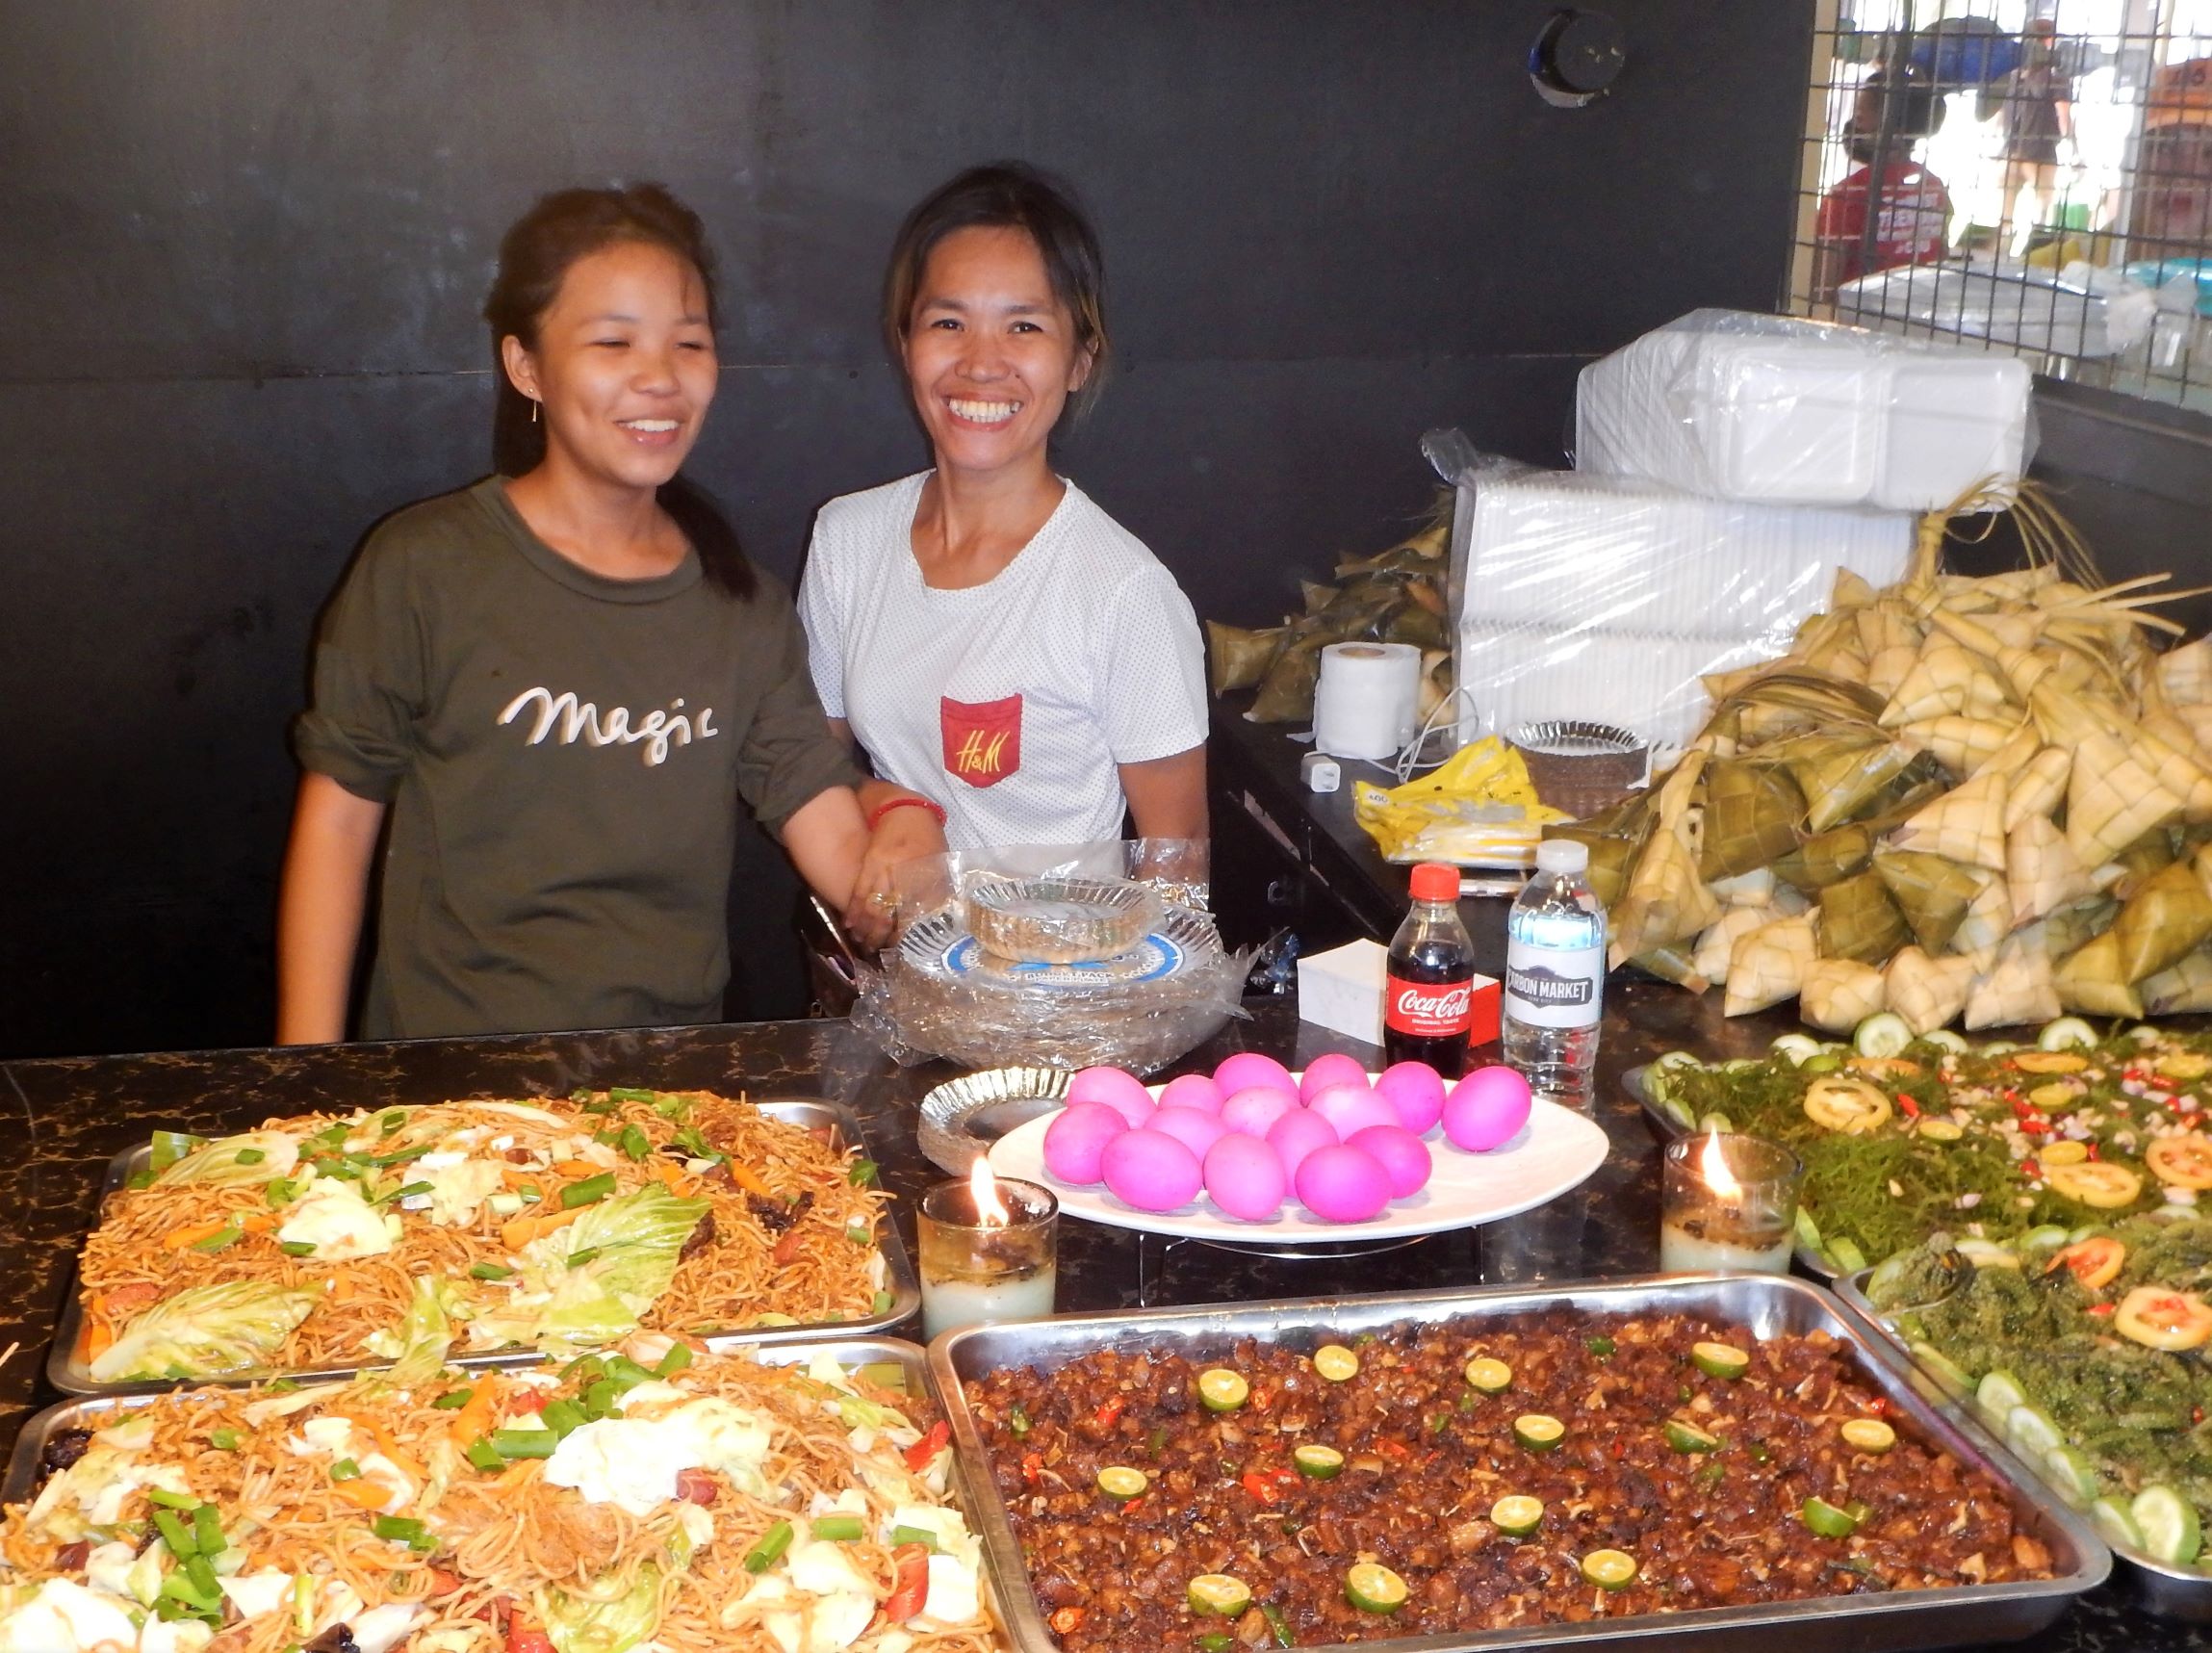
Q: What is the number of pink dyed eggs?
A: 15